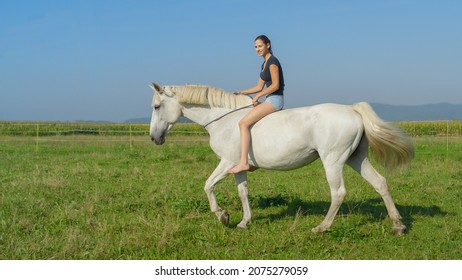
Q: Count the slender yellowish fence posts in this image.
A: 3